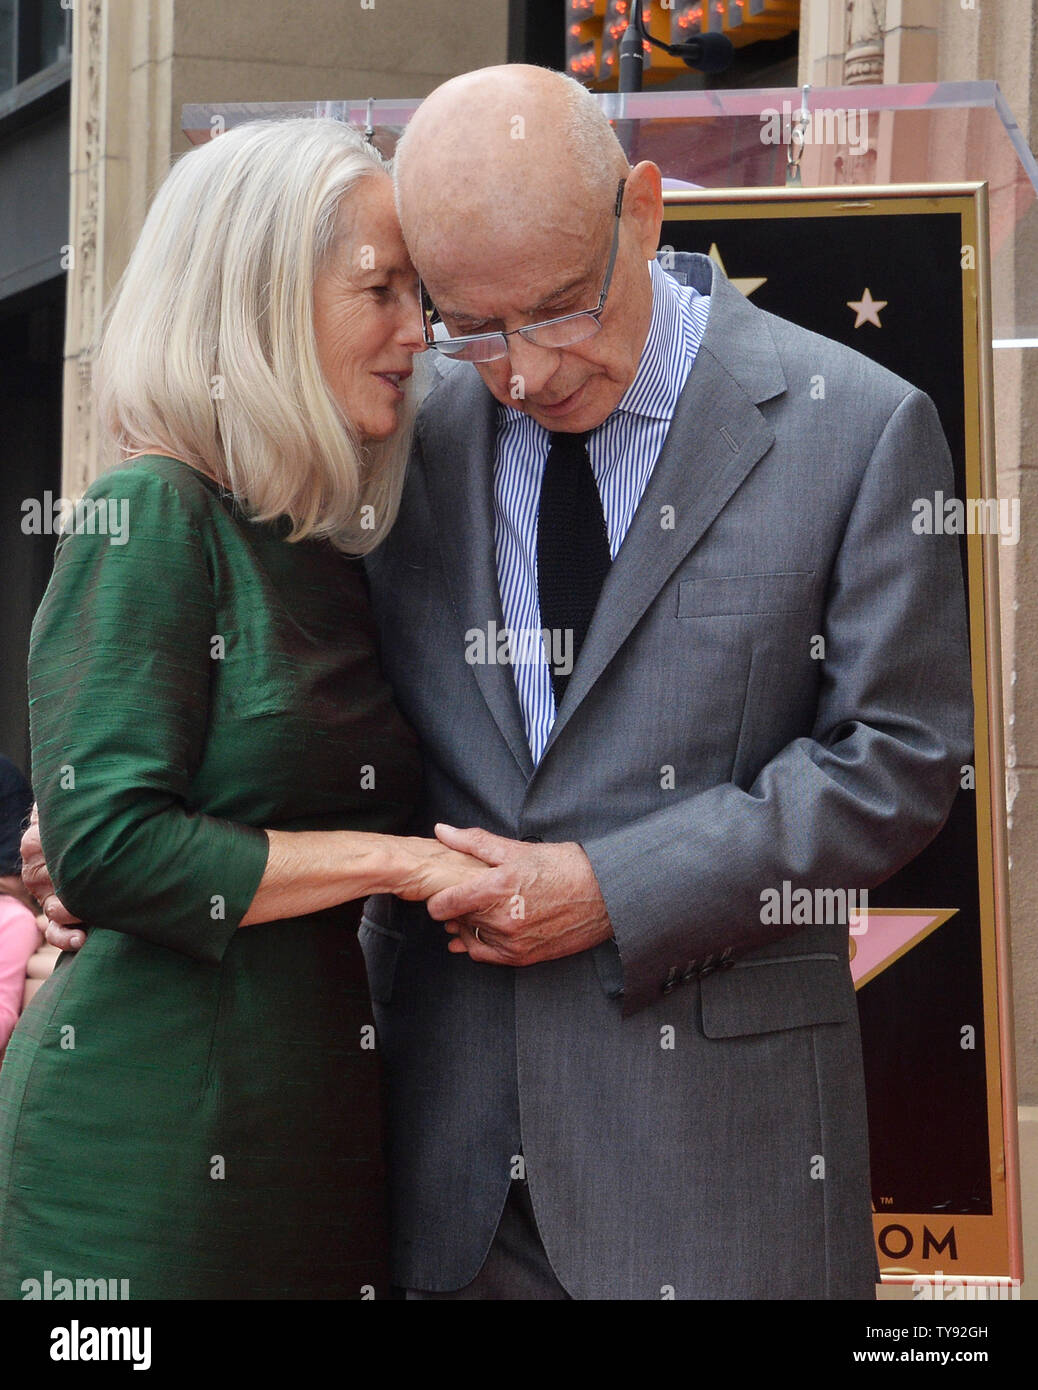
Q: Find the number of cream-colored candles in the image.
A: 0